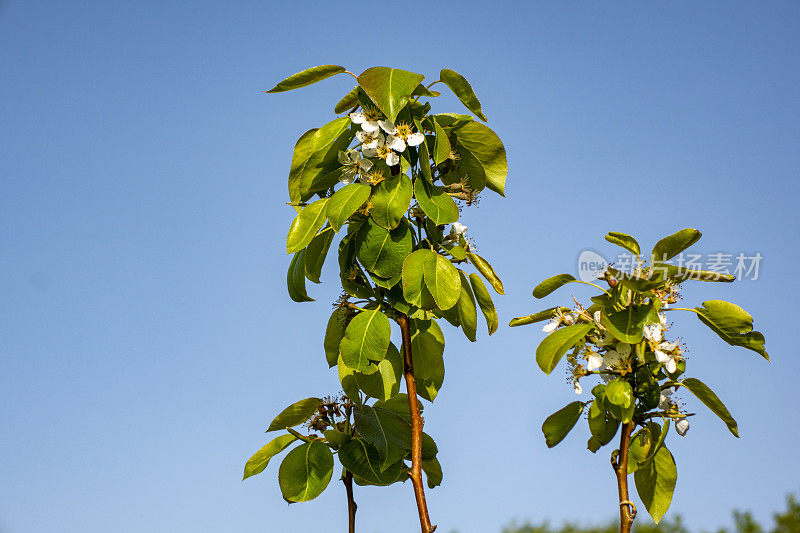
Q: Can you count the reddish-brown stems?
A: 3